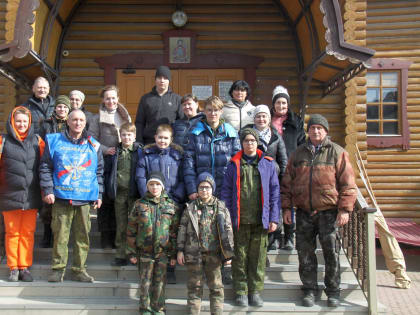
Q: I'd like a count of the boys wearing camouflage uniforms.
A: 2